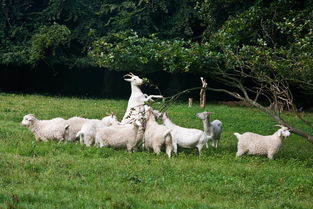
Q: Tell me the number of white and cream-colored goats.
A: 9